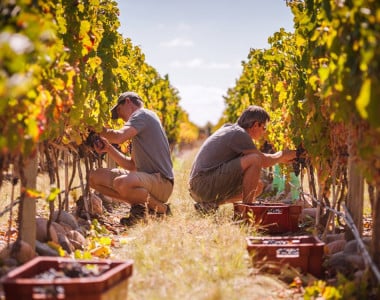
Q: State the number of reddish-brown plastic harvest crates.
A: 3